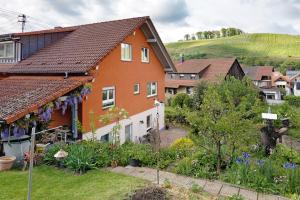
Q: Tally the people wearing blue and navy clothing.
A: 0